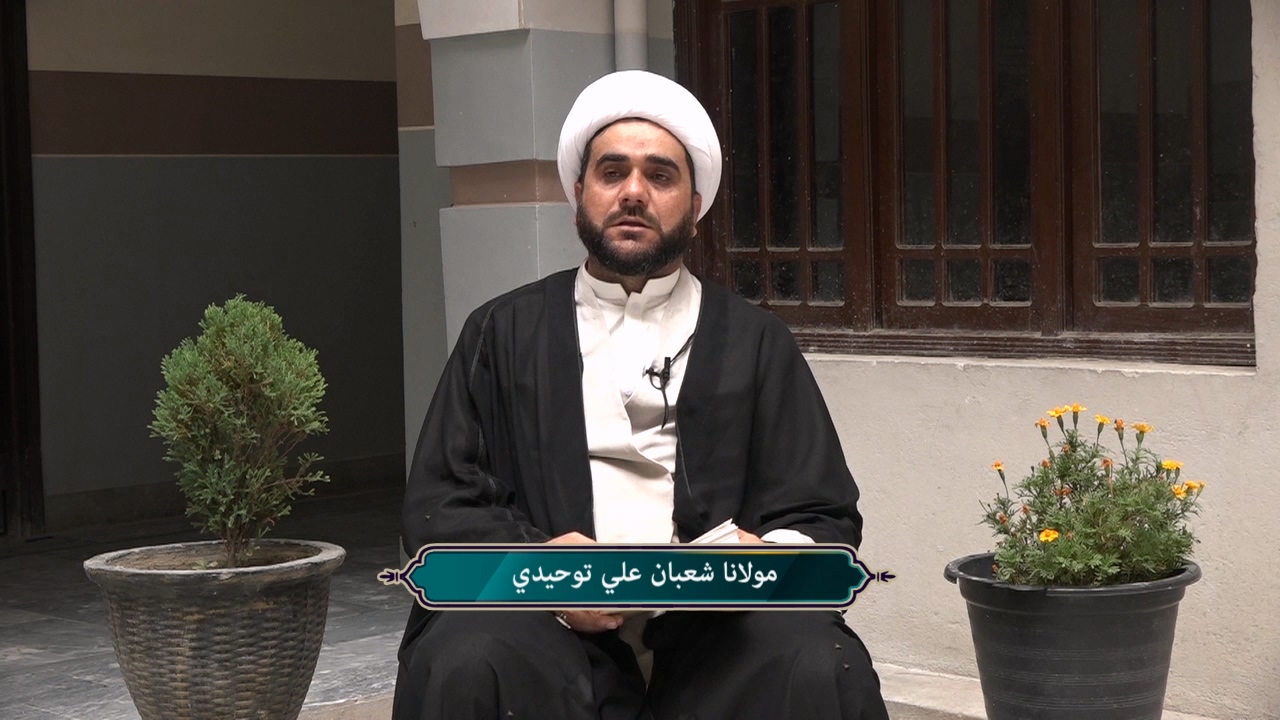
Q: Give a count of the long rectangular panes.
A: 9